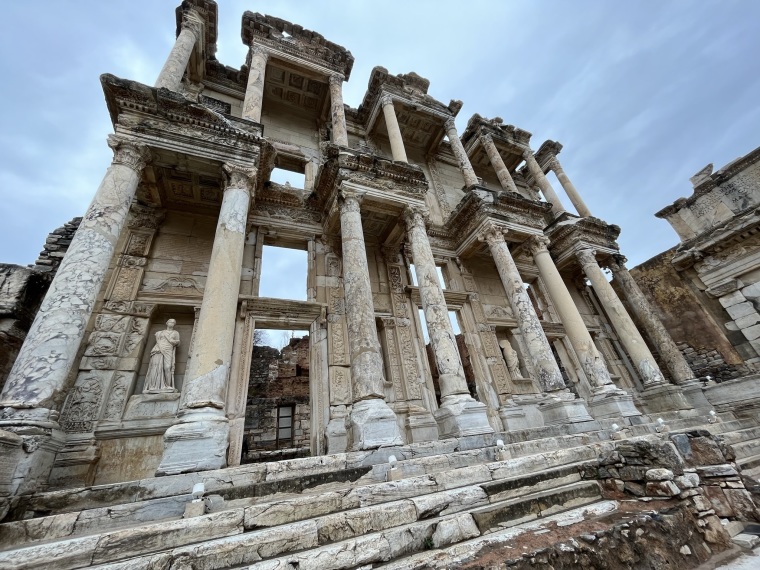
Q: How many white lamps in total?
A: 6